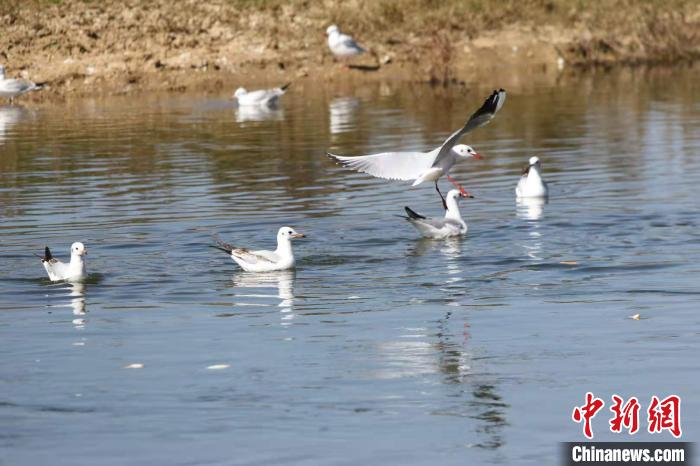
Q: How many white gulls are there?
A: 8